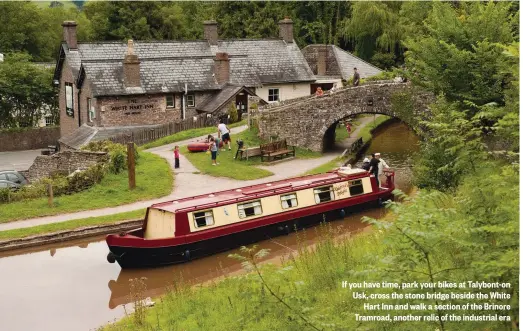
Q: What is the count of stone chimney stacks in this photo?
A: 6